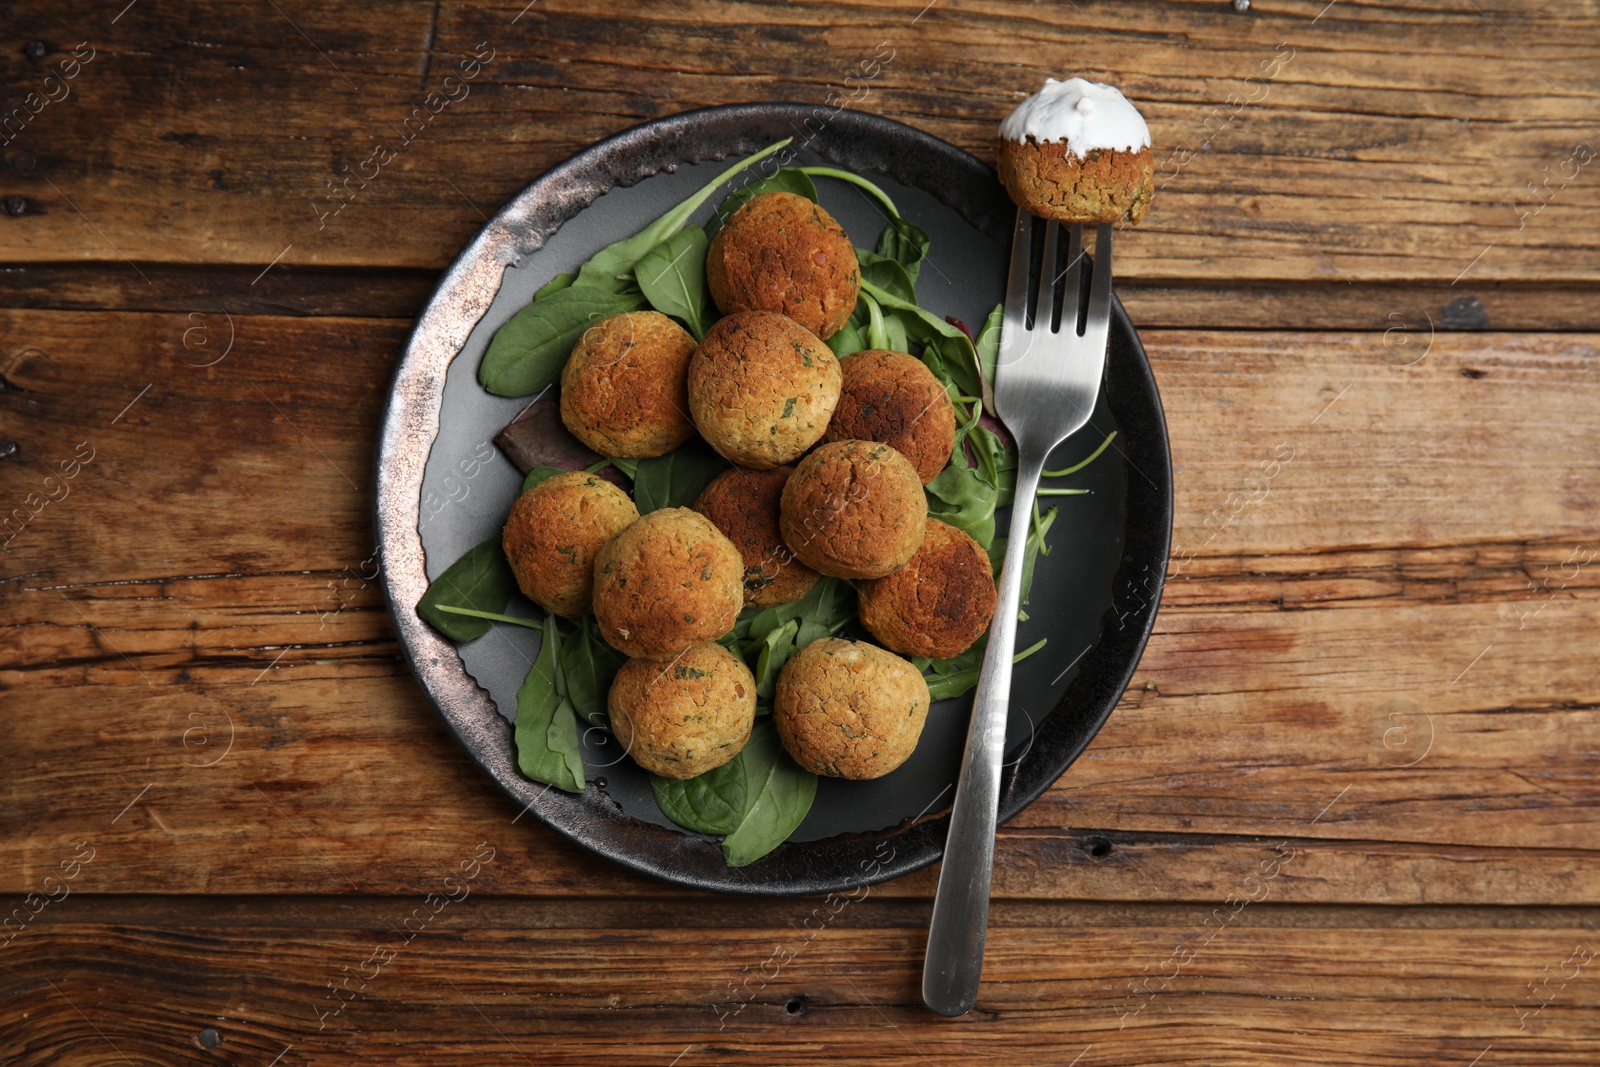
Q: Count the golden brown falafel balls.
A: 12